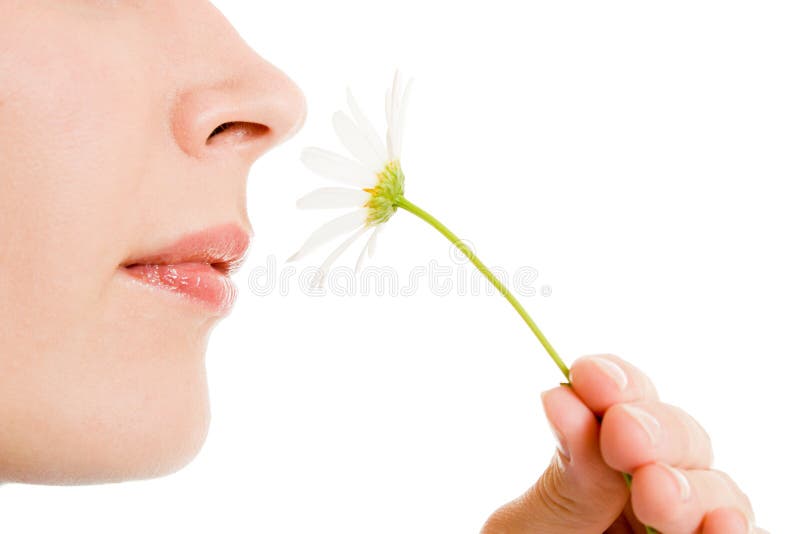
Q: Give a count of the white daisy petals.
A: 11